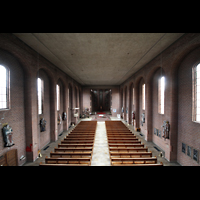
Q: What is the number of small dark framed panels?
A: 6